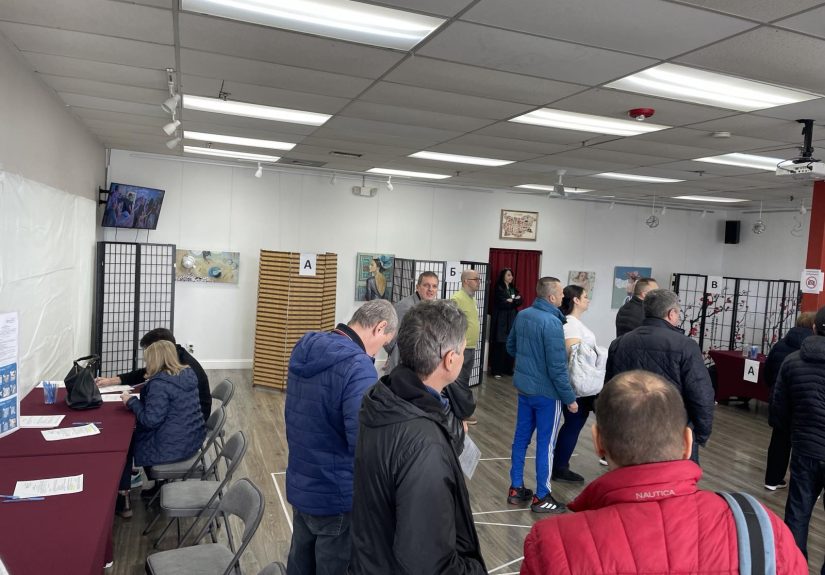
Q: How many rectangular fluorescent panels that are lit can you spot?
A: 12